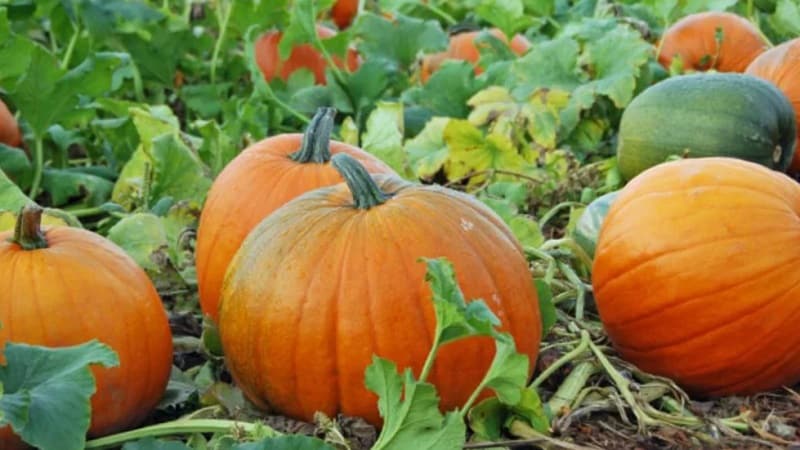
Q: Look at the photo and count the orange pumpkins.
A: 10